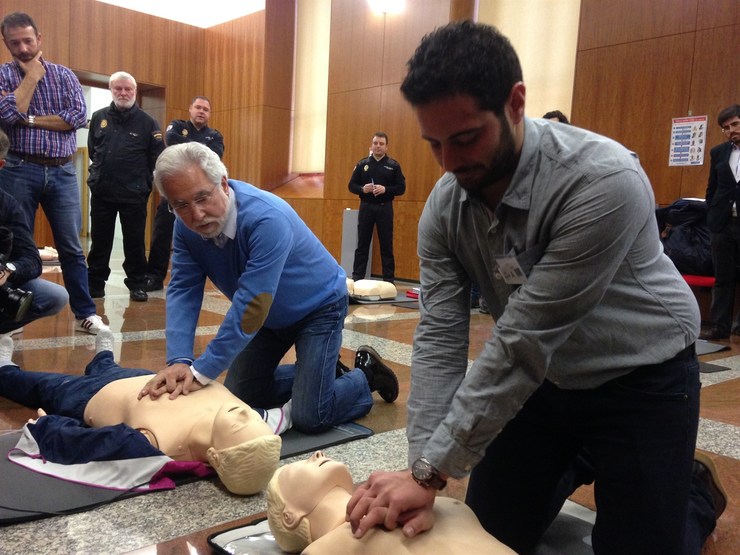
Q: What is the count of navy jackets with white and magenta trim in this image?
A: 1